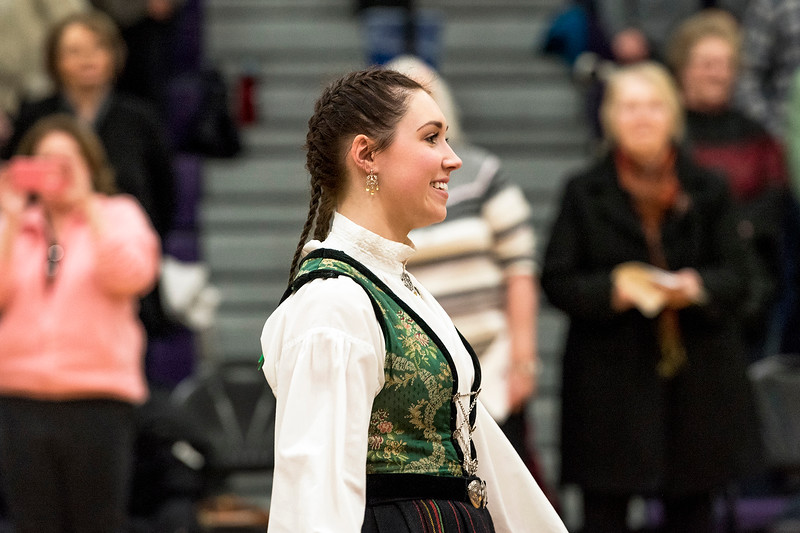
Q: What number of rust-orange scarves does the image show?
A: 1